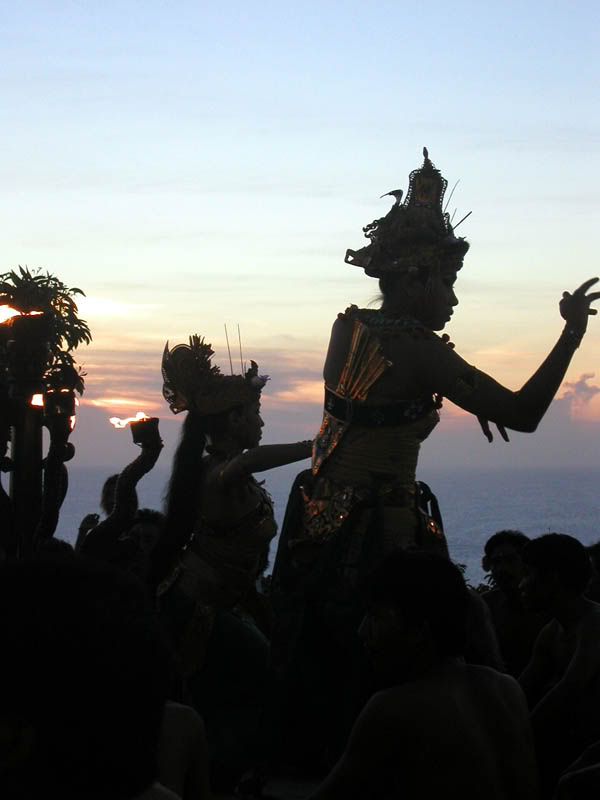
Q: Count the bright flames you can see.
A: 3